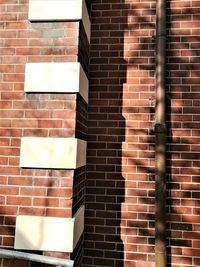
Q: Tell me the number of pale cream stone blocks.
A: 4